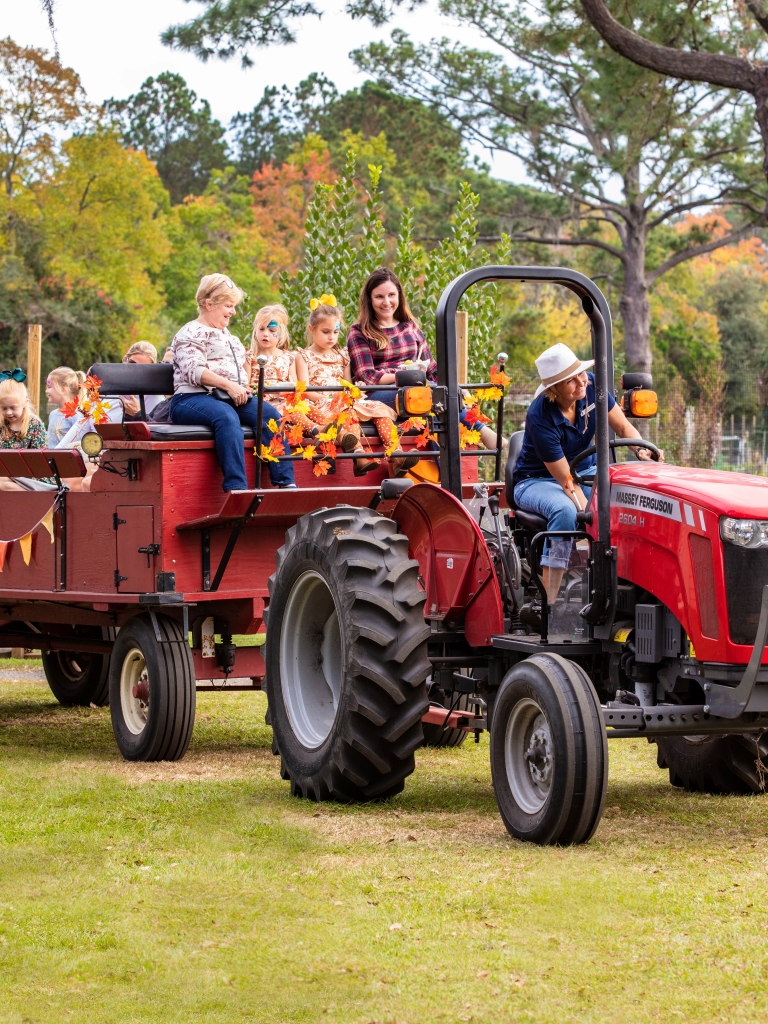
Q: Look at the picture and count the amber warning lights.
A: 2